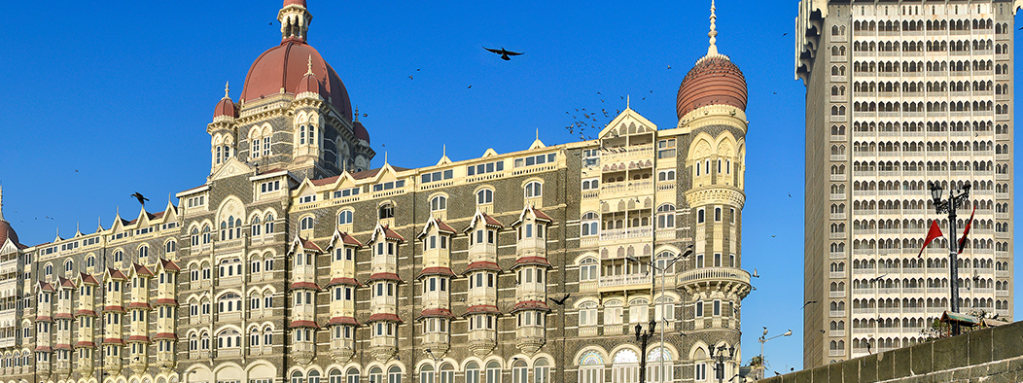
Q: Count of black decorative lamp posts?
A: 3